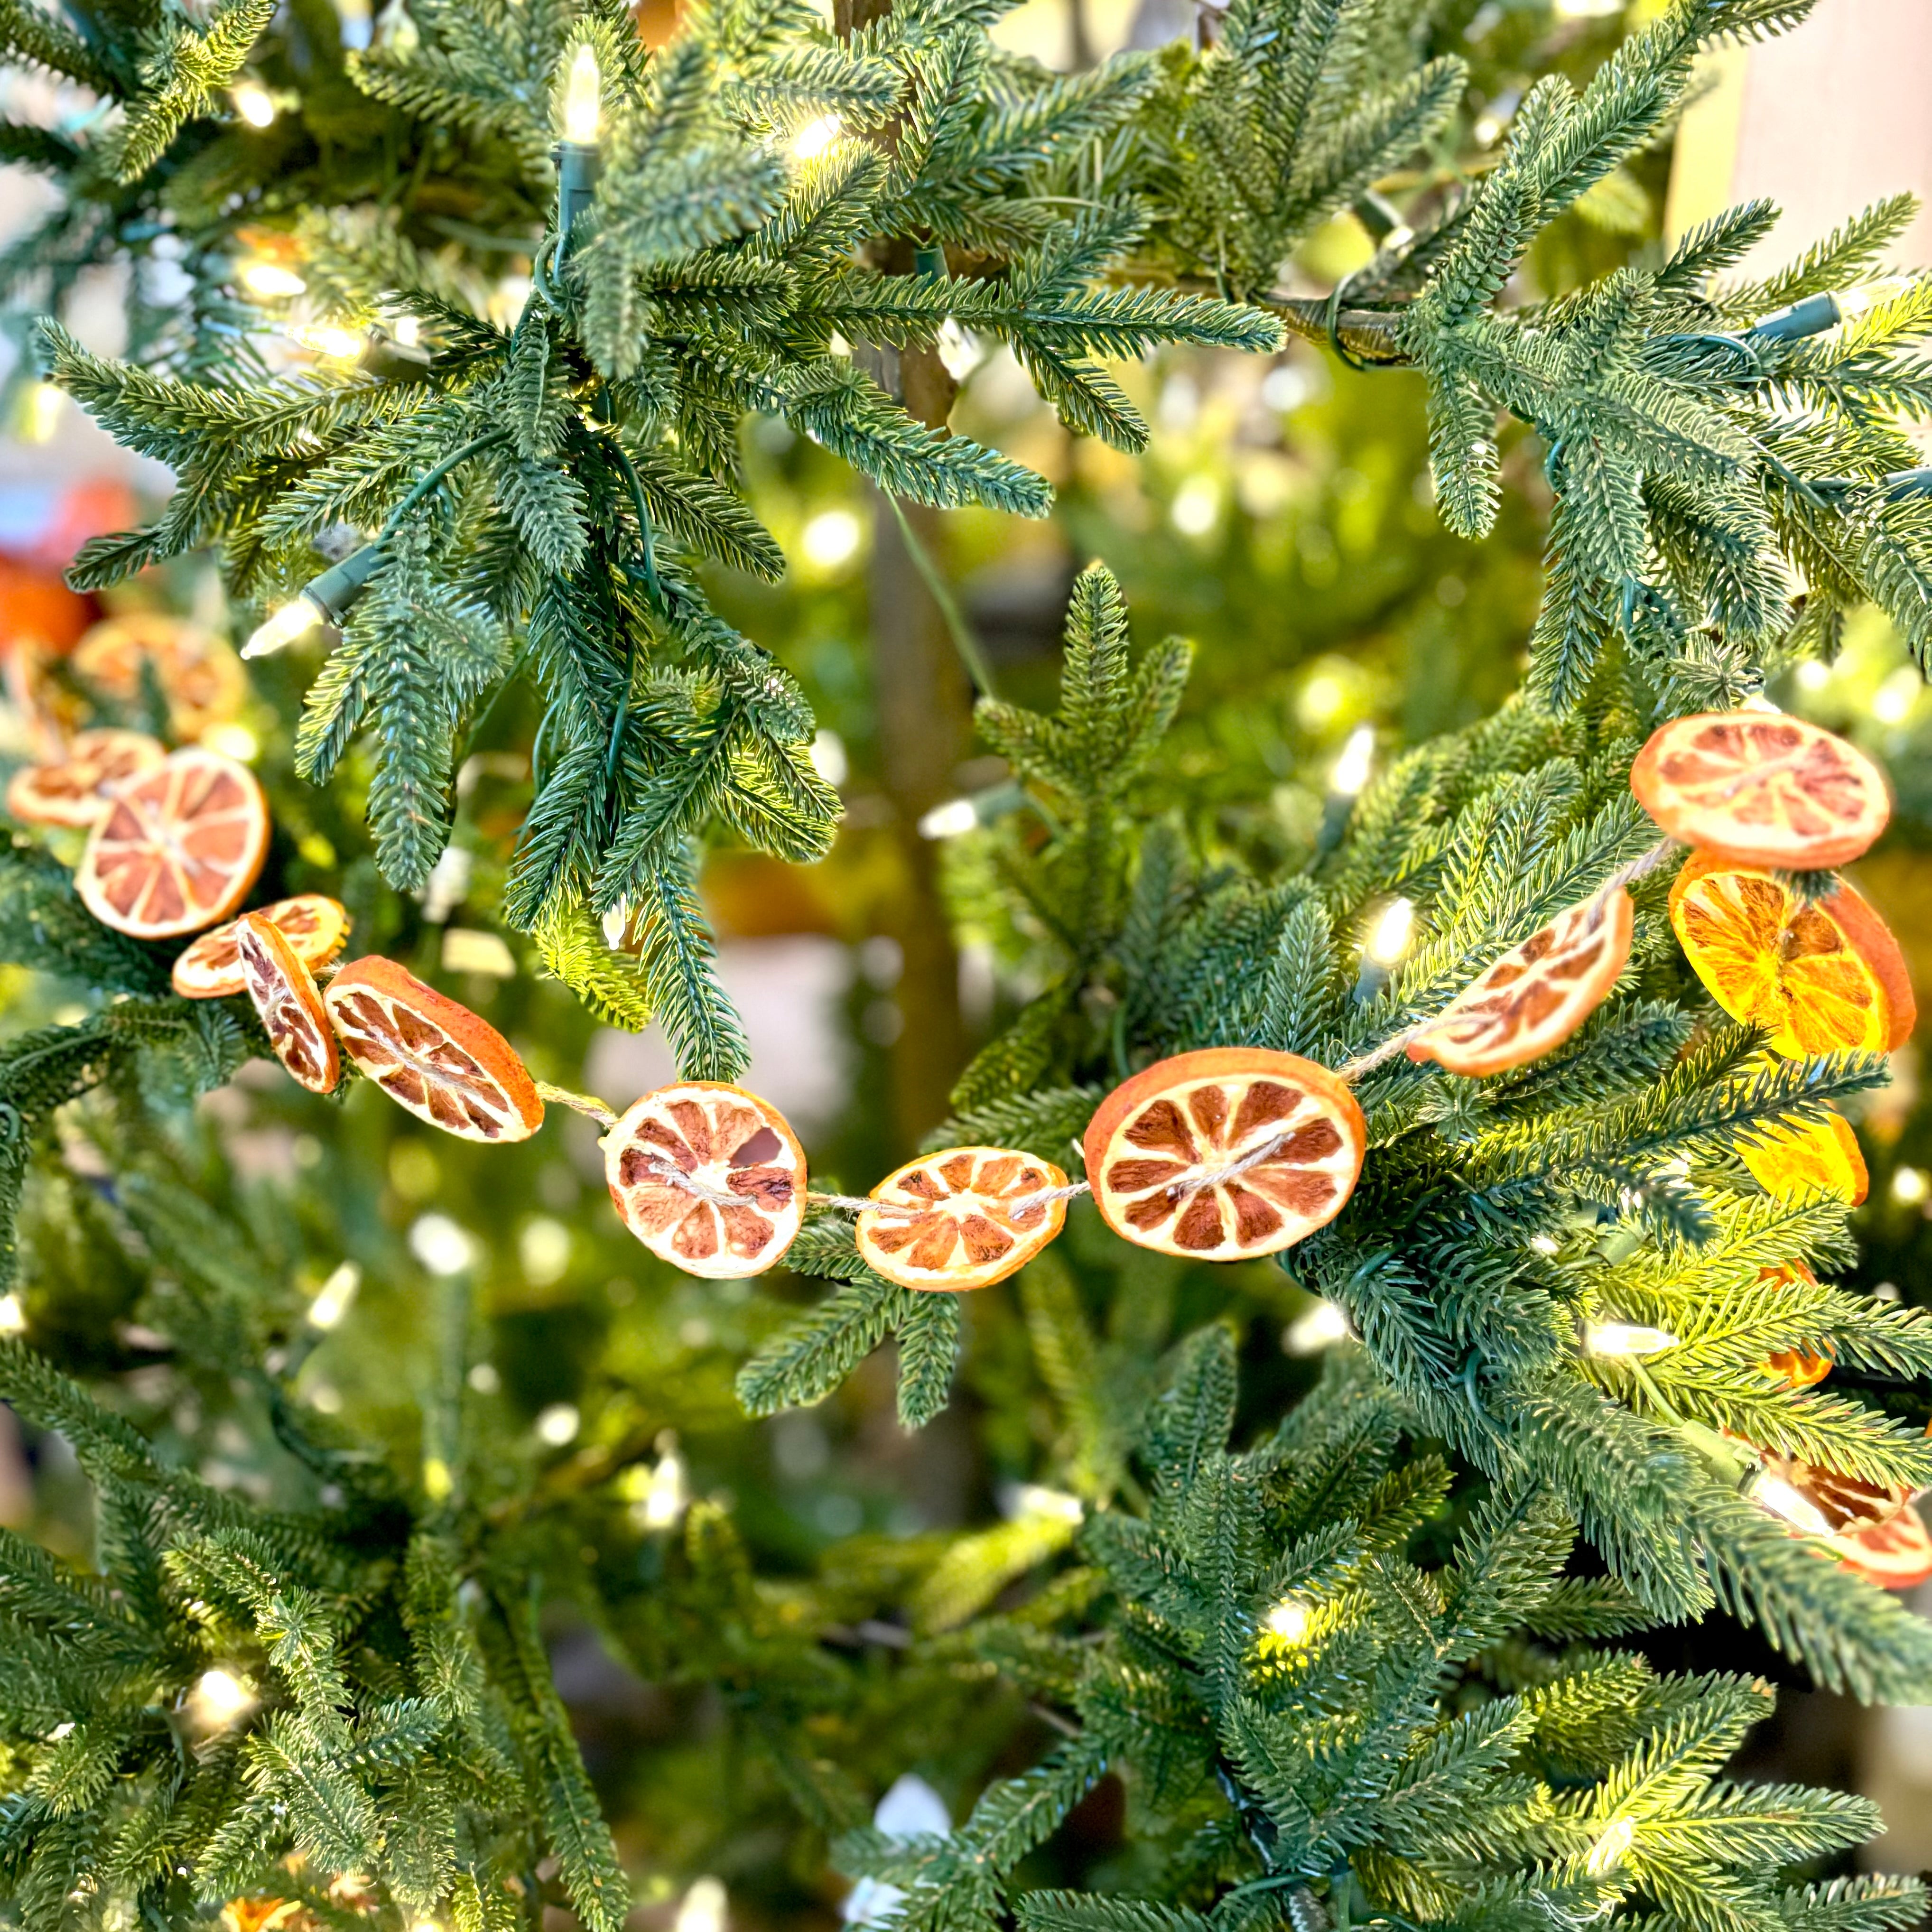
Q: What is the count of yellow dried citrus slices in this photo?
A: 2